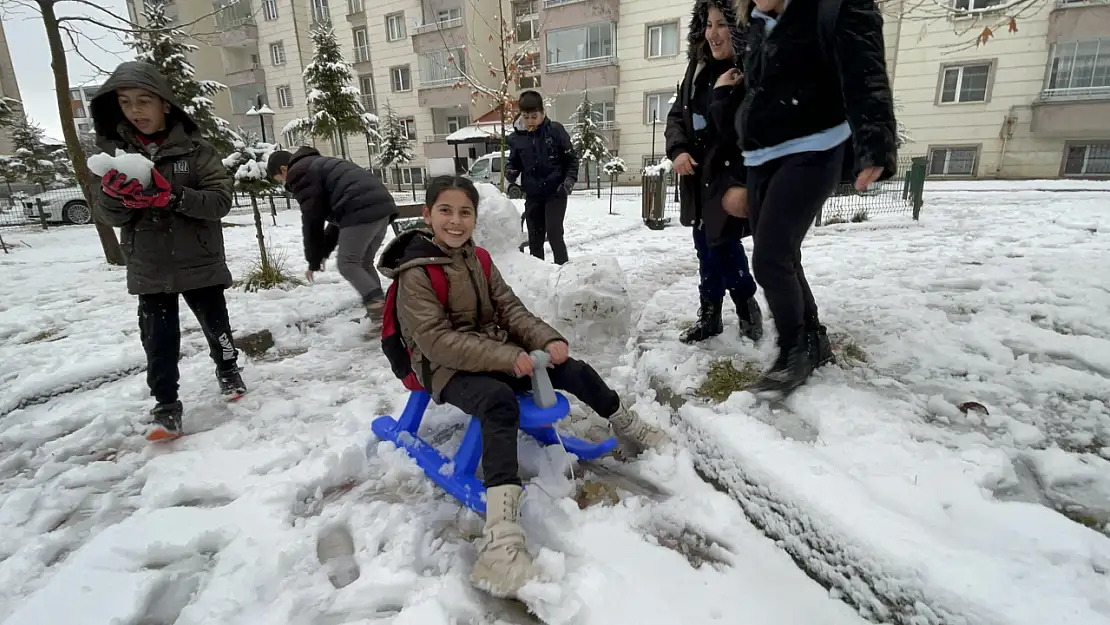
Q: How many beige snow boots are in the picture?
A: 2